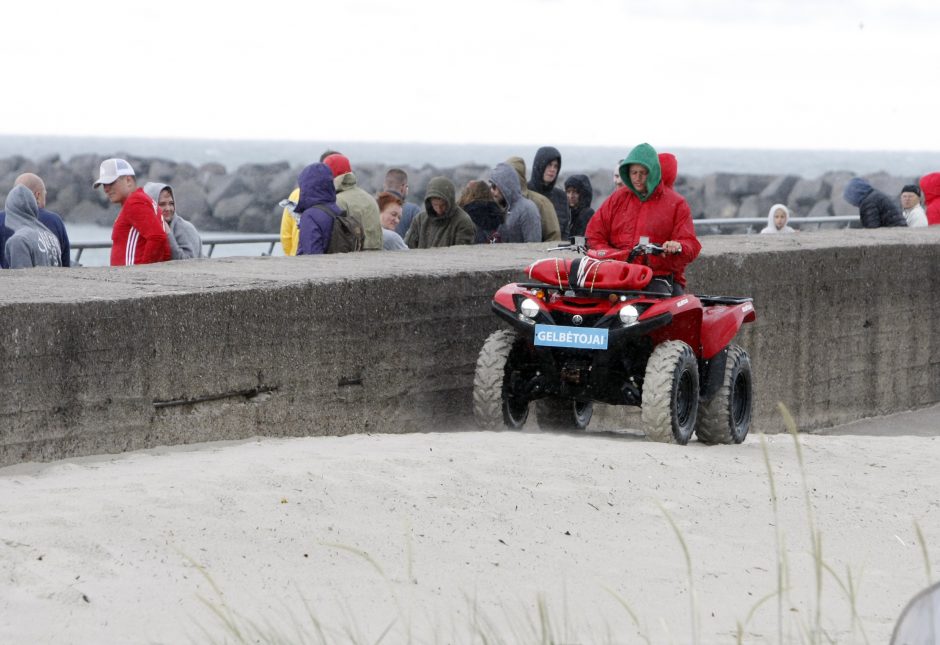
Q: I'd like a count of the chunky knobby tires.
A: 4